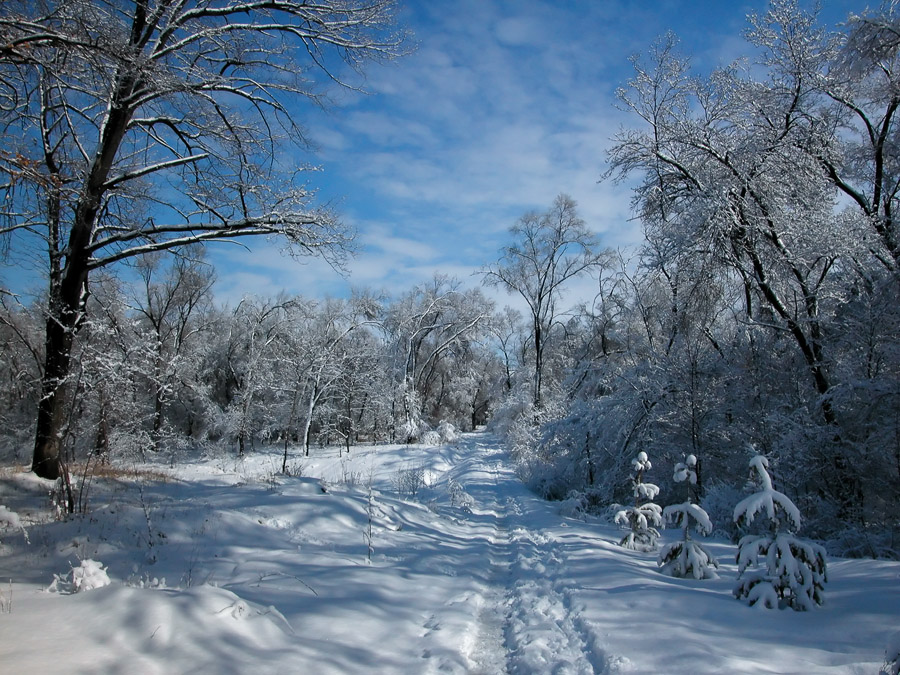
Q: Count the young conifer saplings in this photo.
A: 3